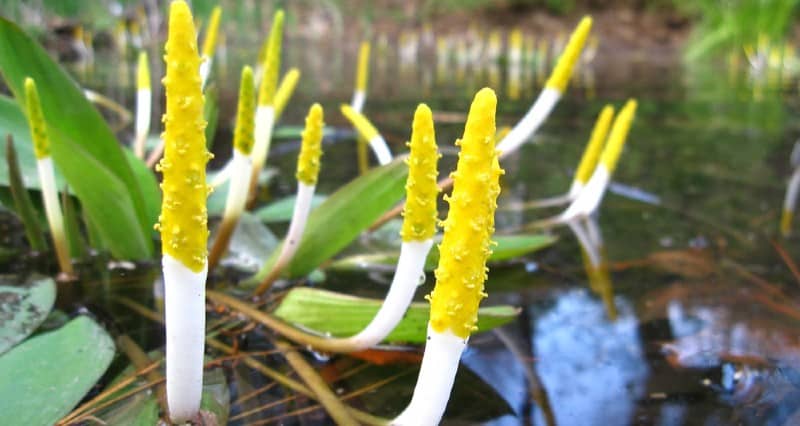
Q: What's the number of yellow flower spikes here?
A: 15